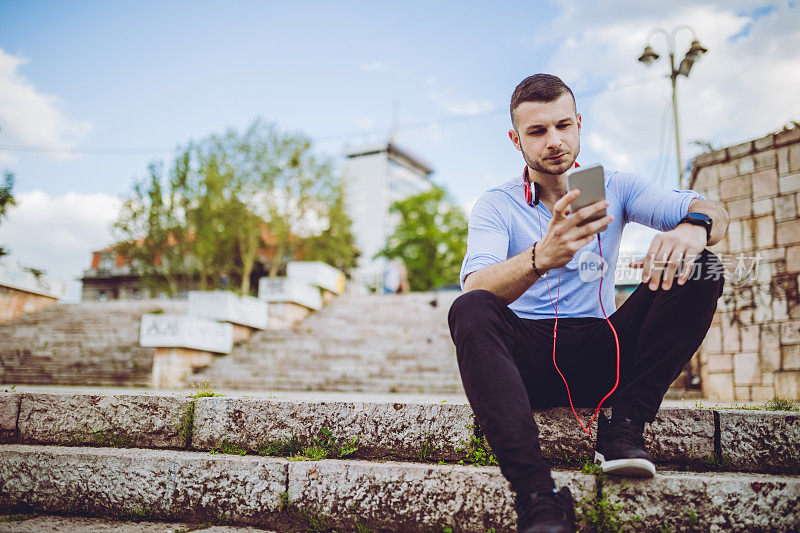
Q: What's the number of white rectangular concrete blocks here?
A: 4